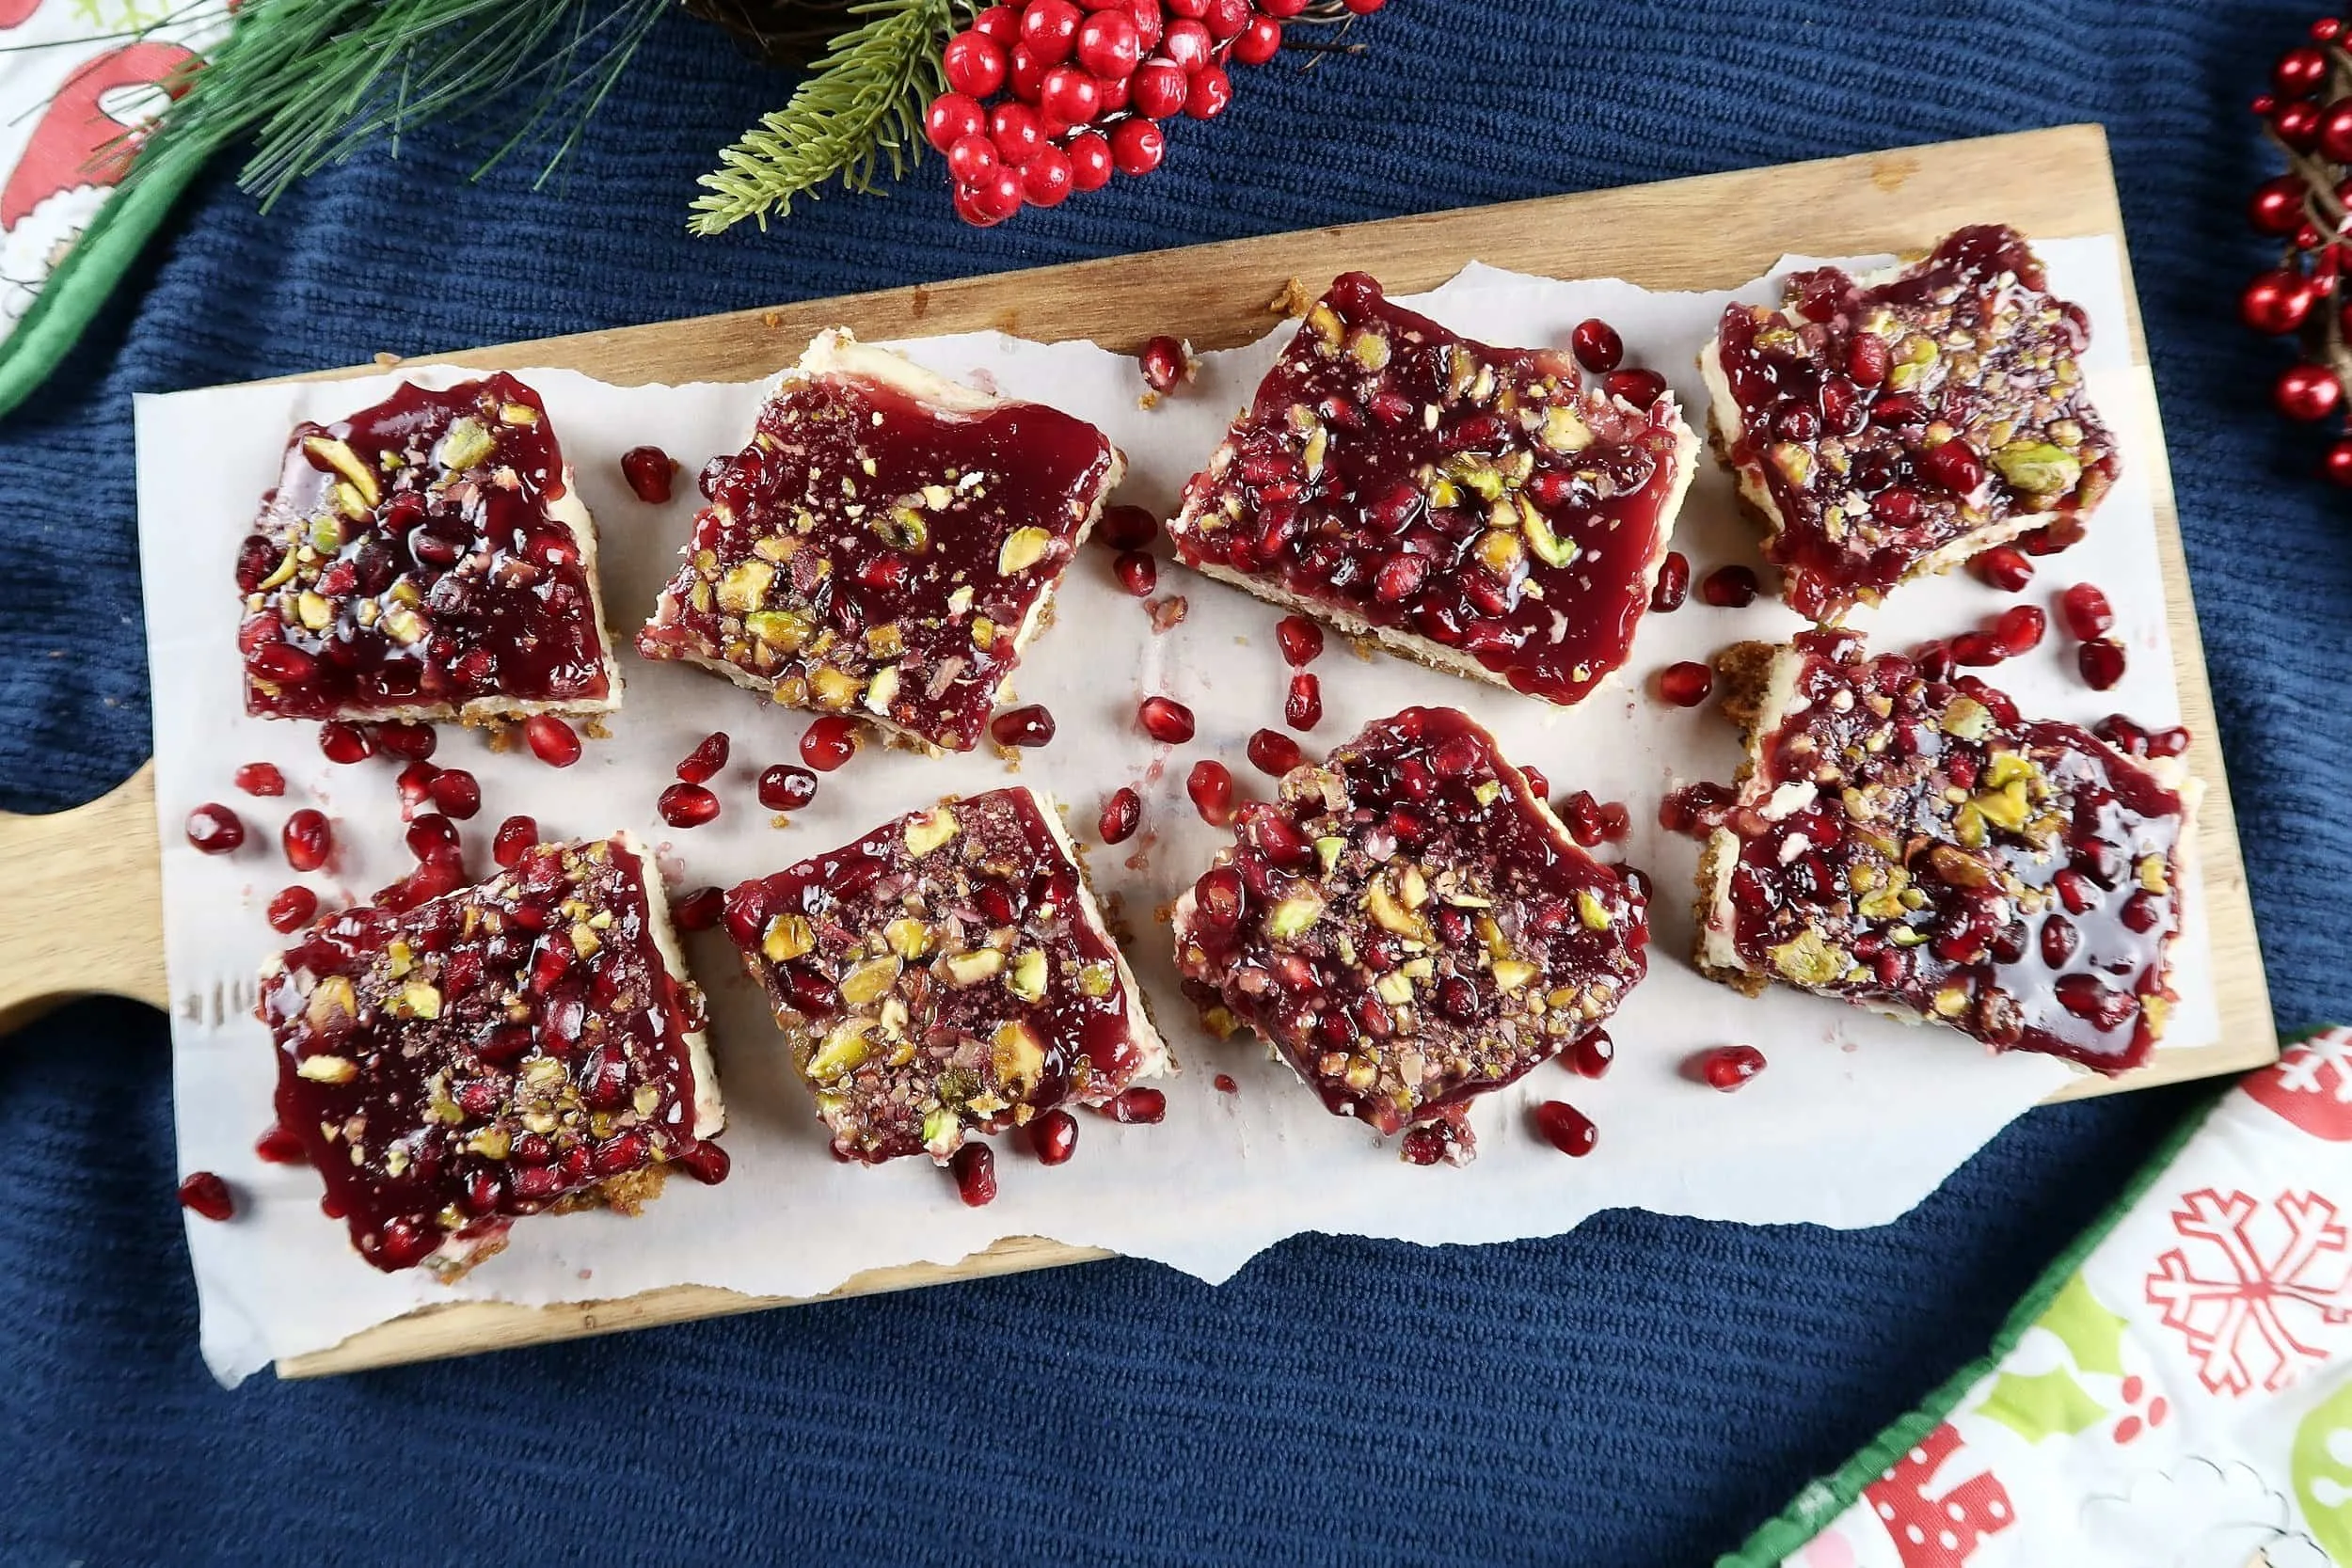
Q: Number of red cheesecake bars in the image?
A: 8